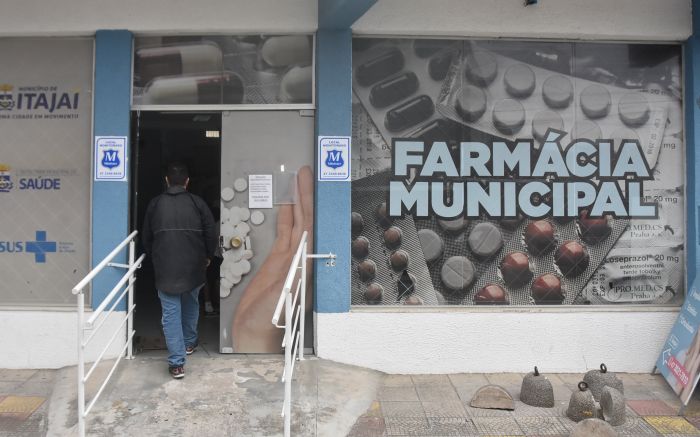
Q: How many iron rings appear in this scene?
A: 3